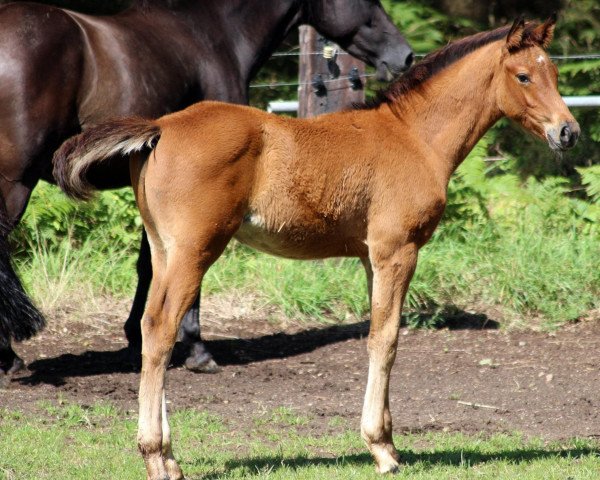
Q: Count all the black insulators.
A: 2